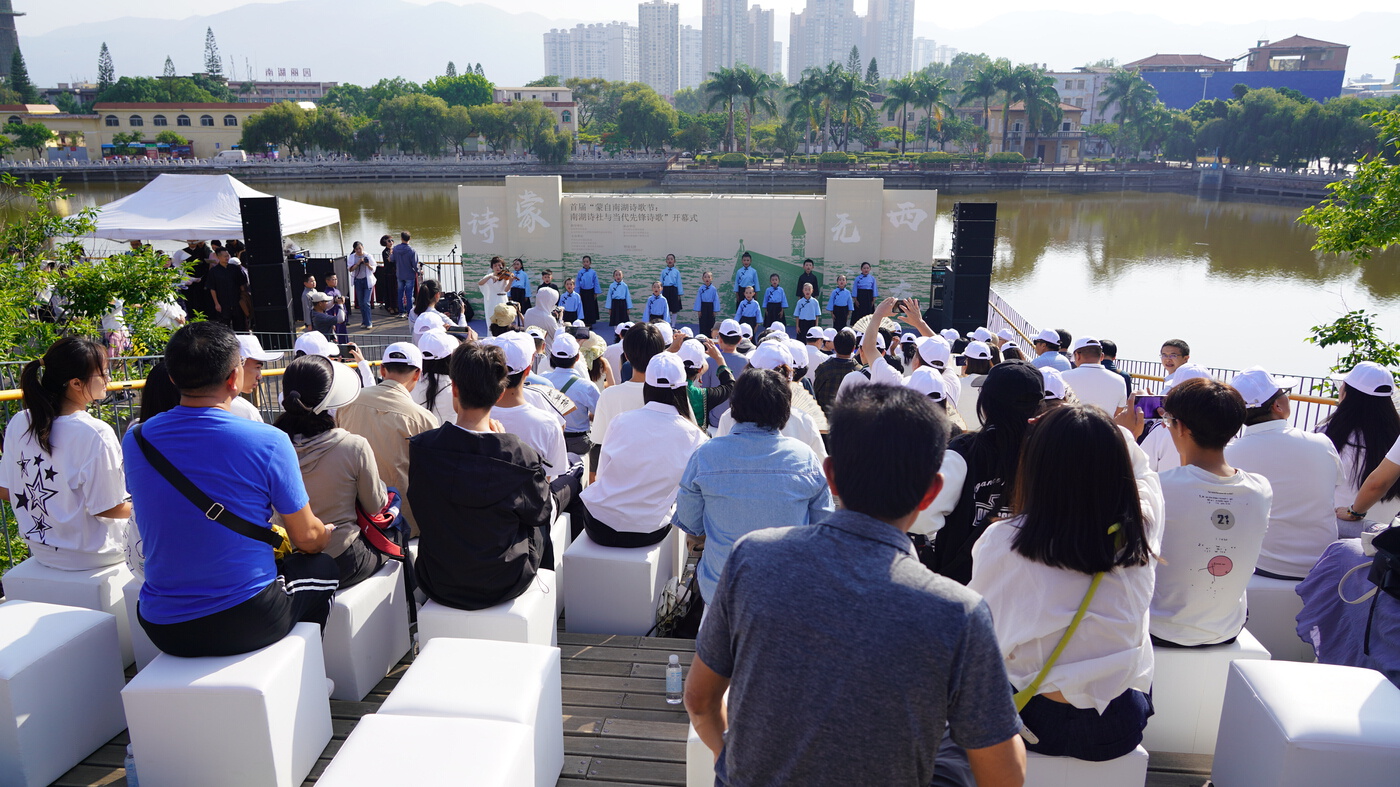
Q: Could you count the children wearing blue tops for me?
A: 13